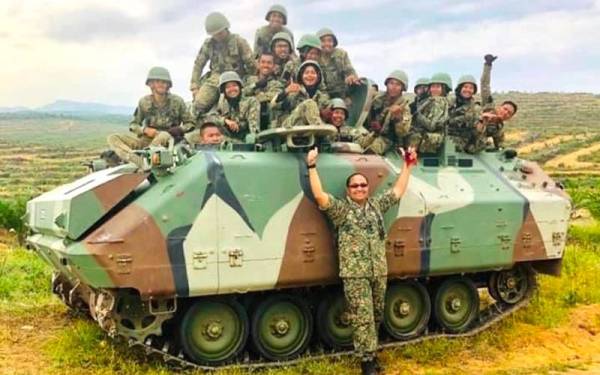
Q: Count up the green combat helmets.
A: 13